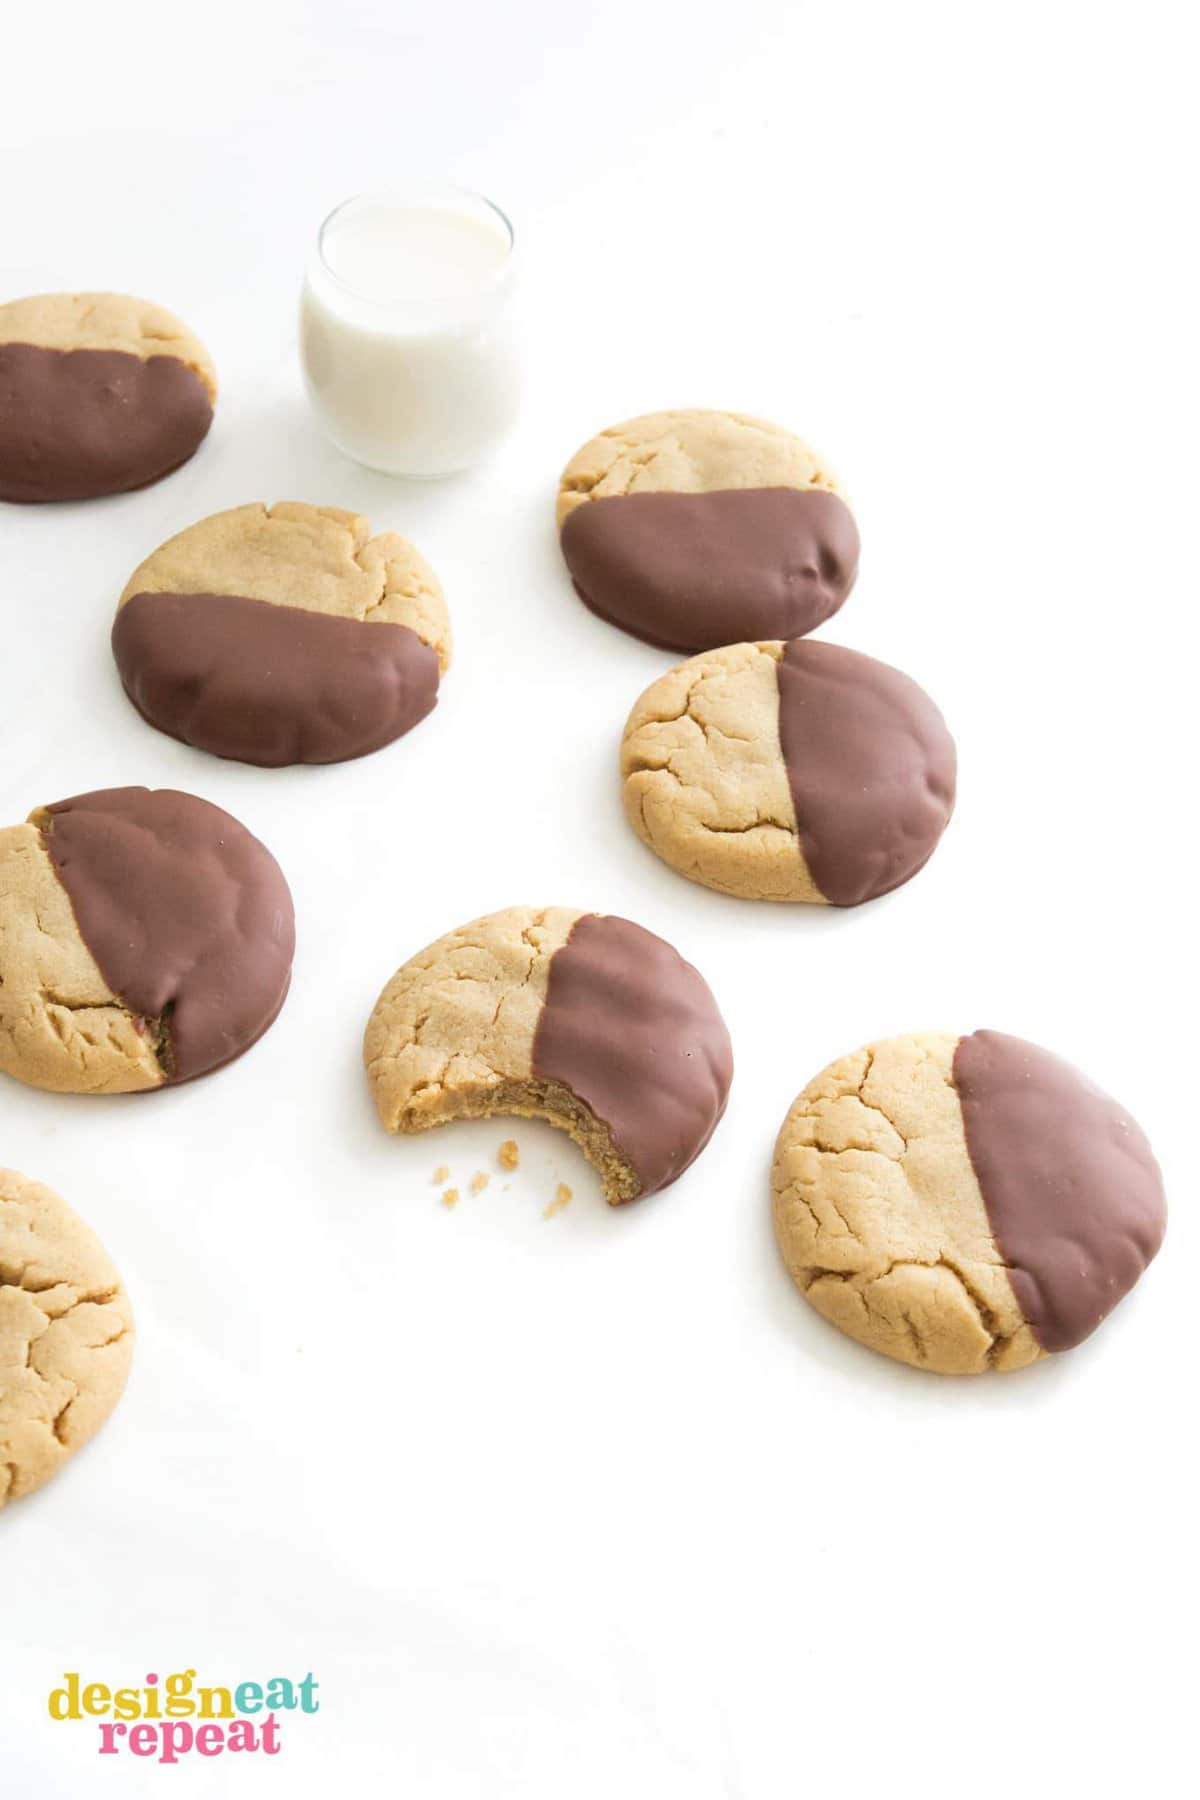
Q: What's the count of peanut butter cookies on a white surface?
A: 8